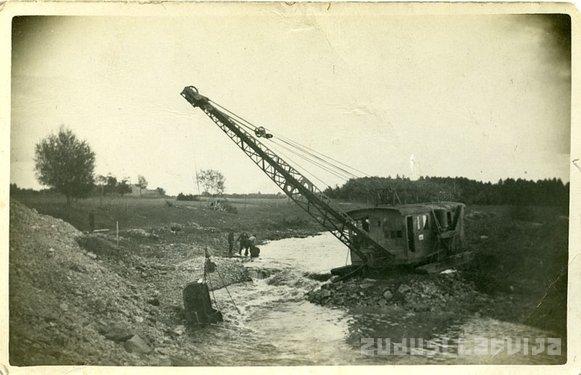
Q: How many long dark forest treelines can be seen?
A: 1